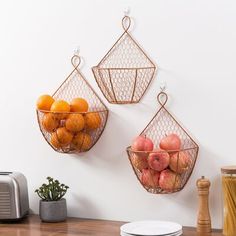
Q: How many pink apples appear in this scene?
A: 7